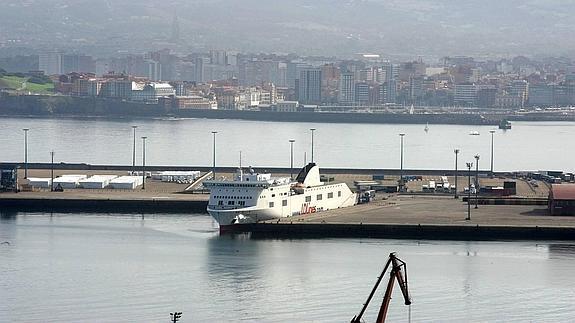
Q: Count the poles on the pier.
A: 12